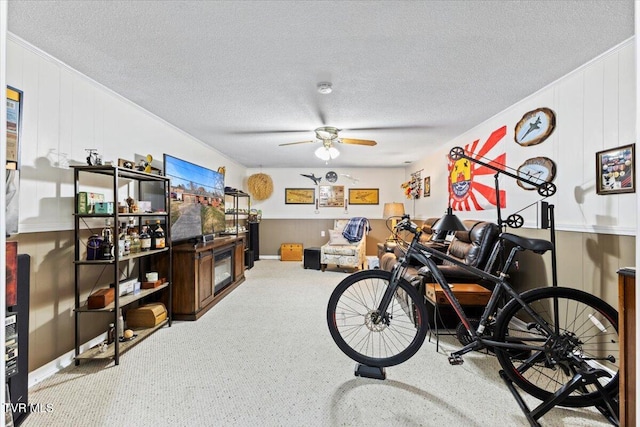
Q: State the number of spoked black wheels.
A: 5